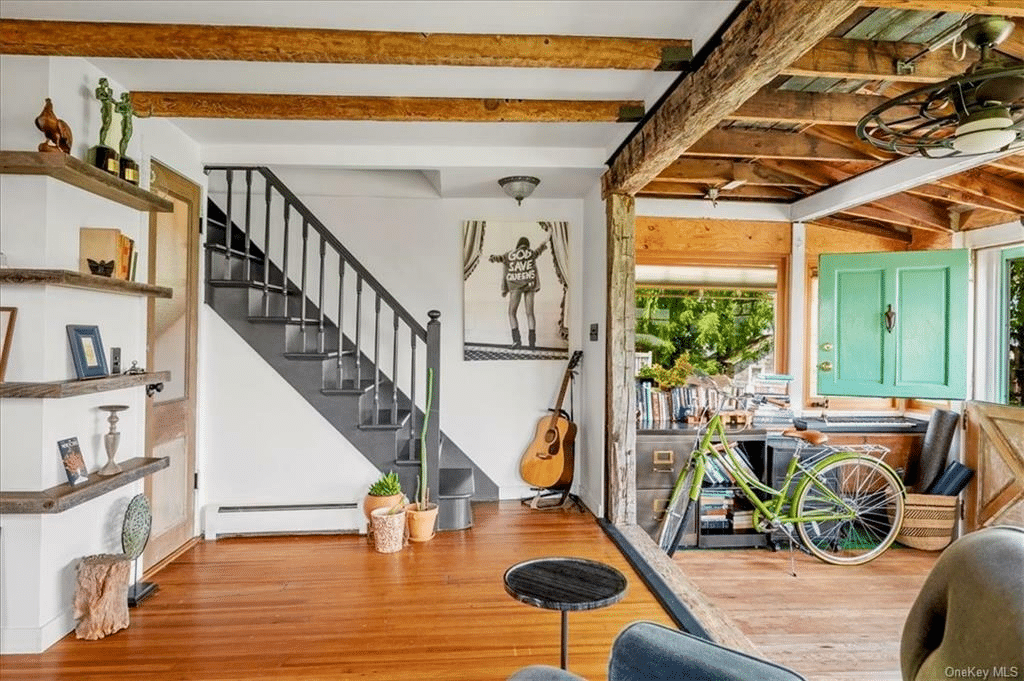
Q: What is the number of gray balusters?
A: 11